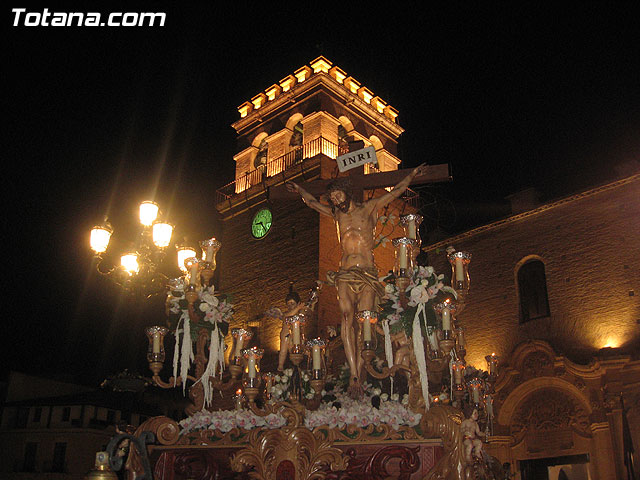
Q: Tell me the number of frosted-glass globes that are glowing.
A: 5